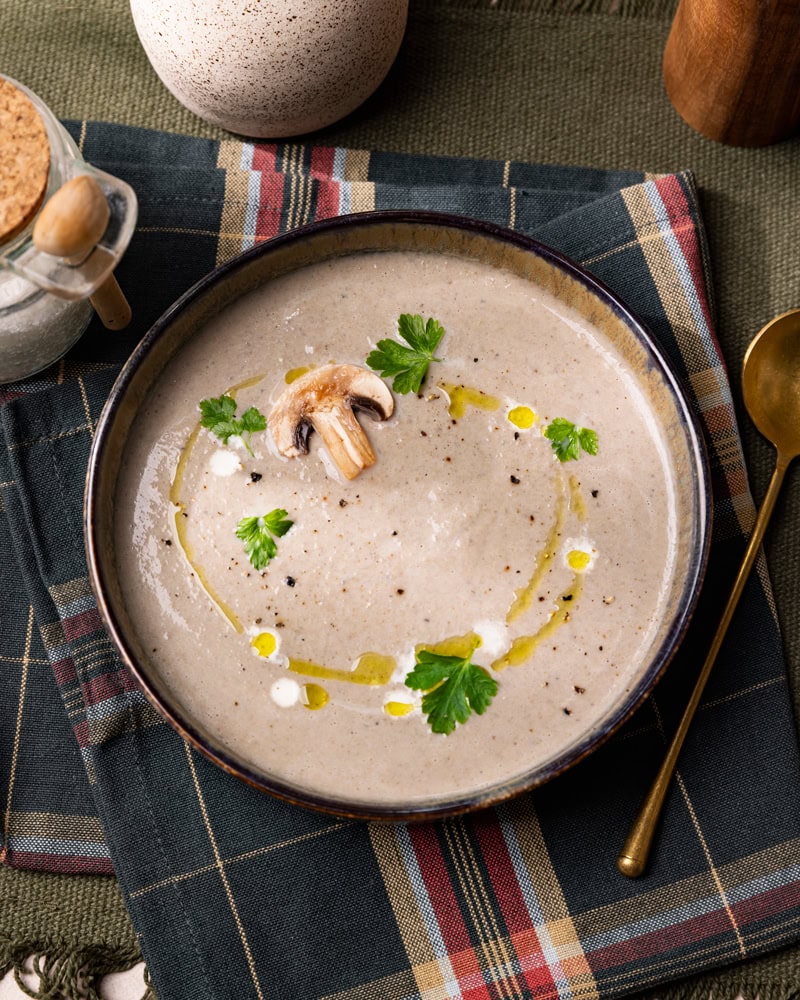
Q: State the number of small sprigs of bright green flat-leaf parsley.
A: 5